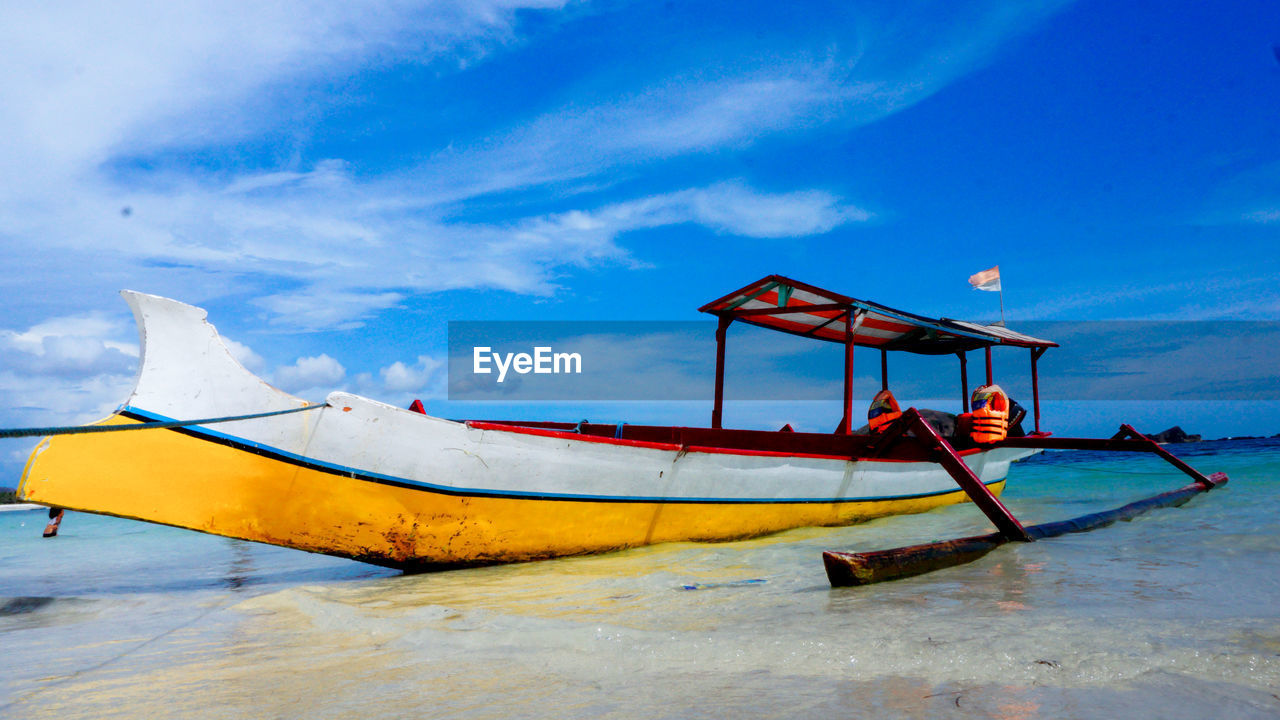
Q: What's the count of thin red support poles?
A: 6